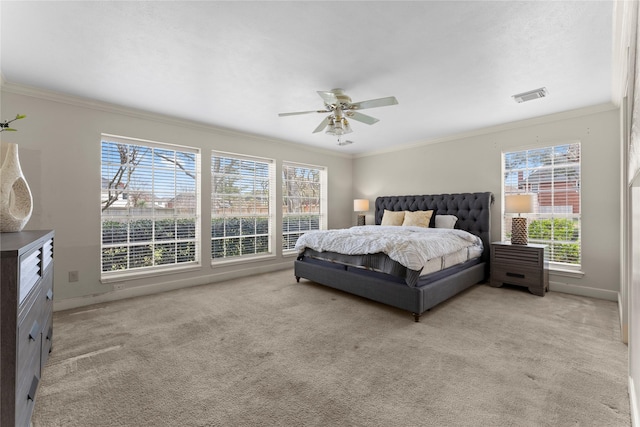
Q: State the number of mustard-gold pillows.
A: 2